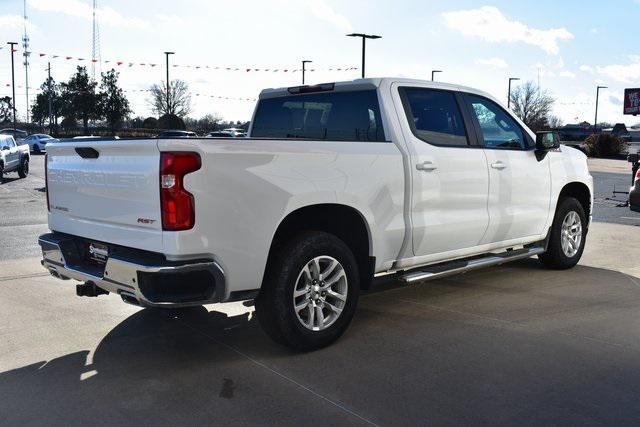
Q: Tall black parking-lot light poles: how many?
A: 7